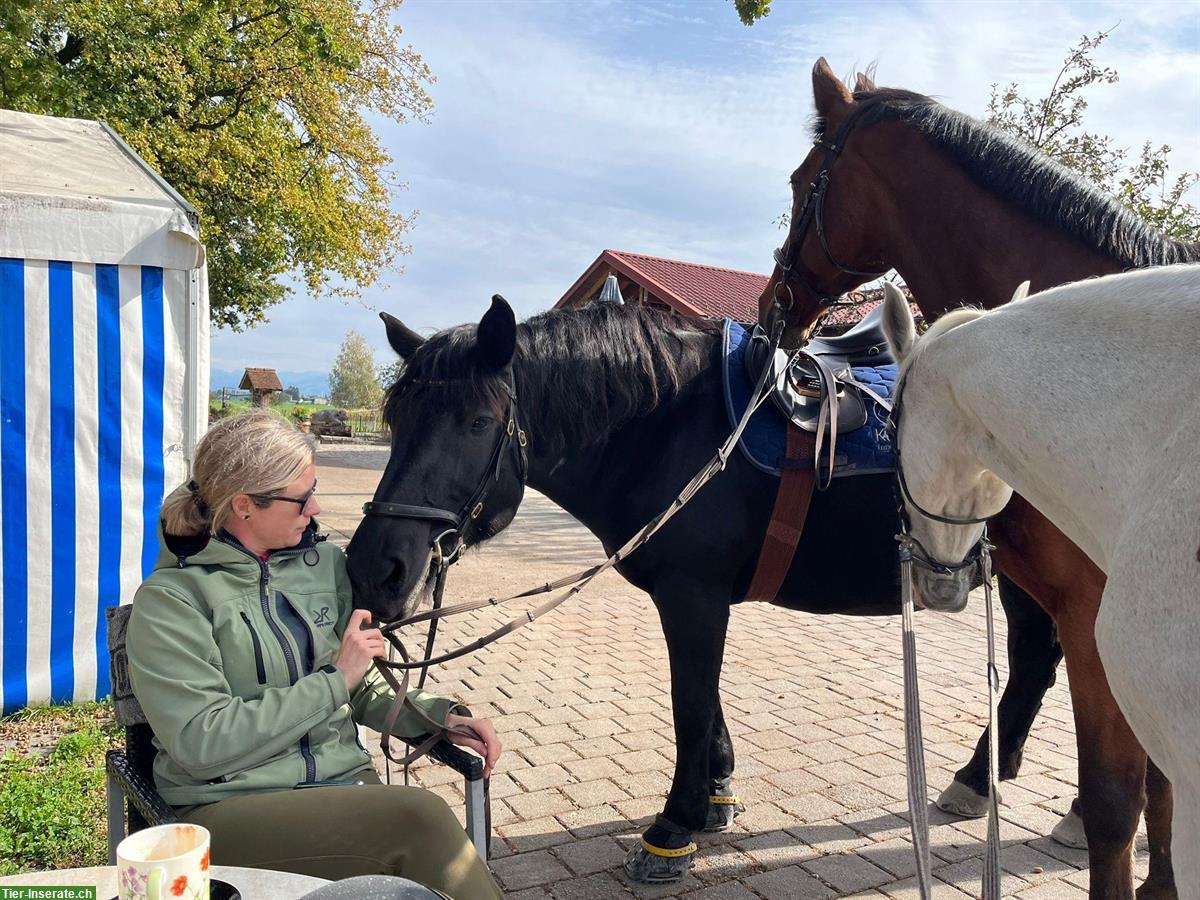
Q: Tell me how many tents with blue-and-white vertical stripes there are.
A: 1